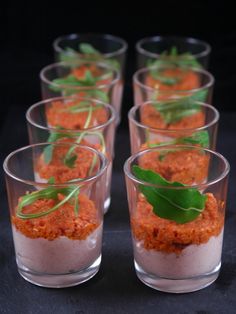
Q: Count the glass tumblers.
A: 8